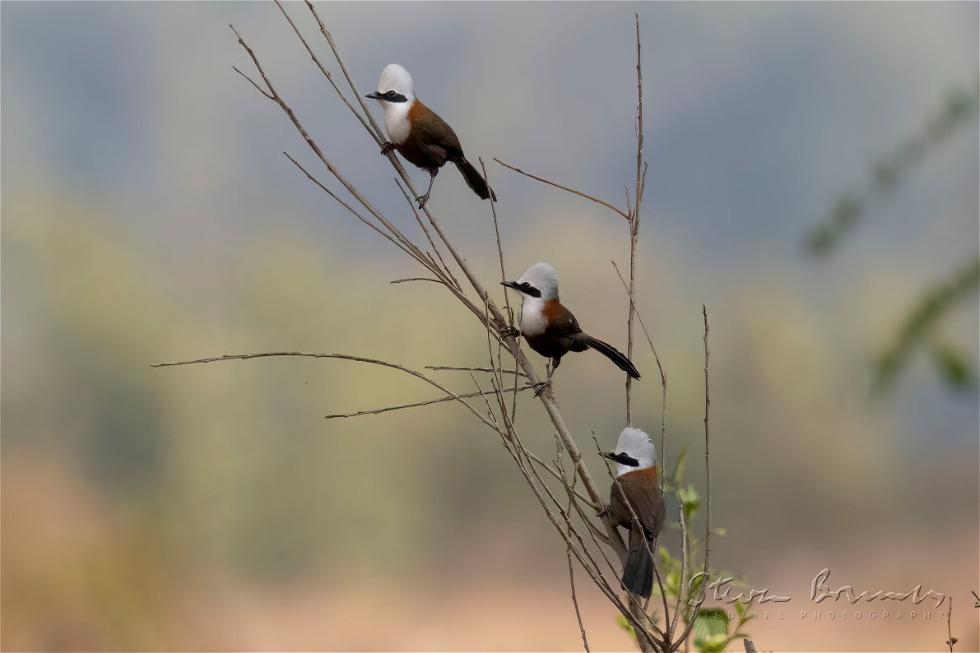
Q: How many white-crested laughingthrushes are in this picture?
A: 3